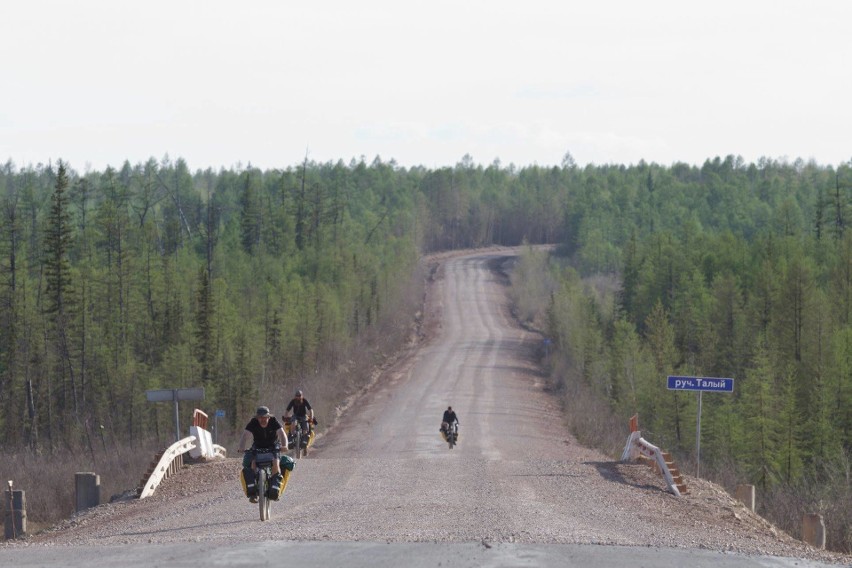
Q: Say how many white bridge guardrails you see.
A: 2